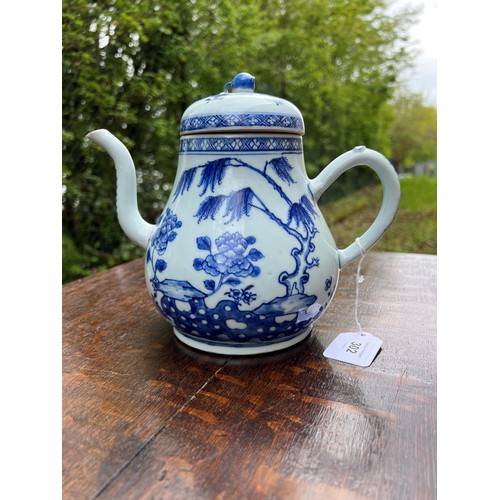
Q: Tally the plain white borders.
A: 2